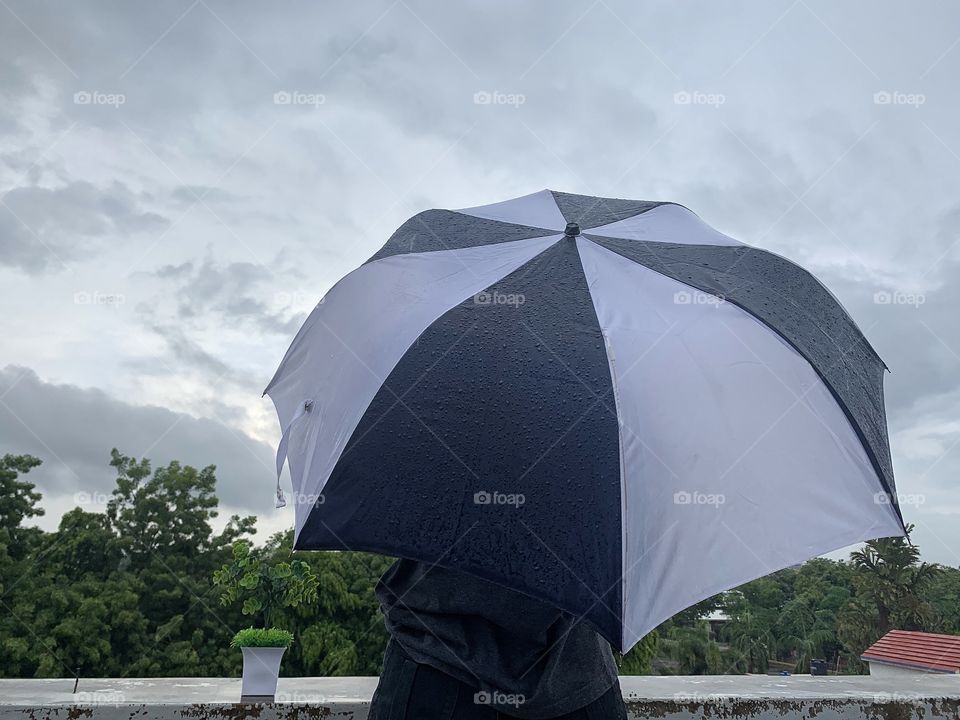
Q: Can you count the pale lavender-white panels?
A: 4